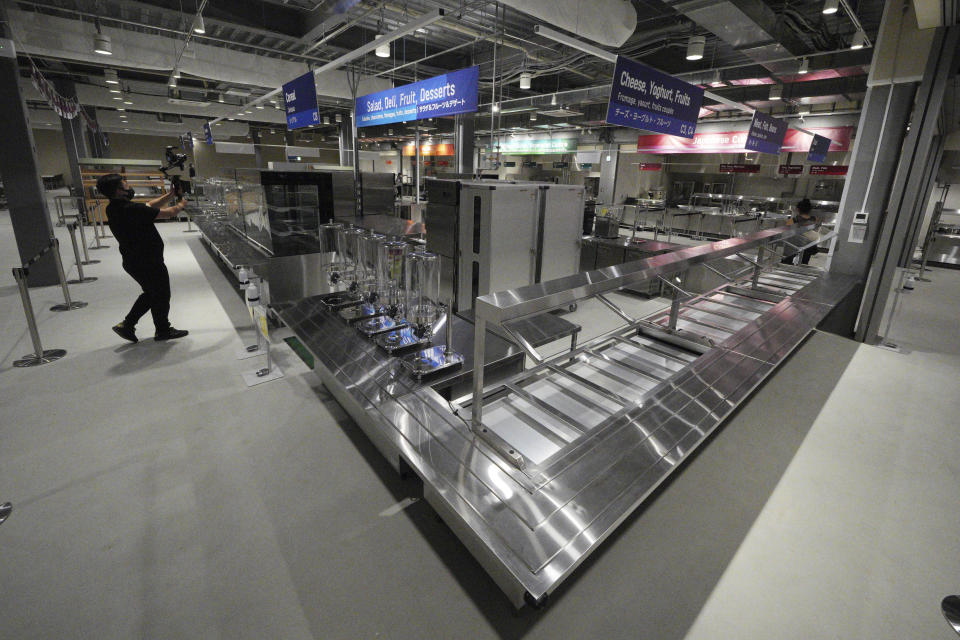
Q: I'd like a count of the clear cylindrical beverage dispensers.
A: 5